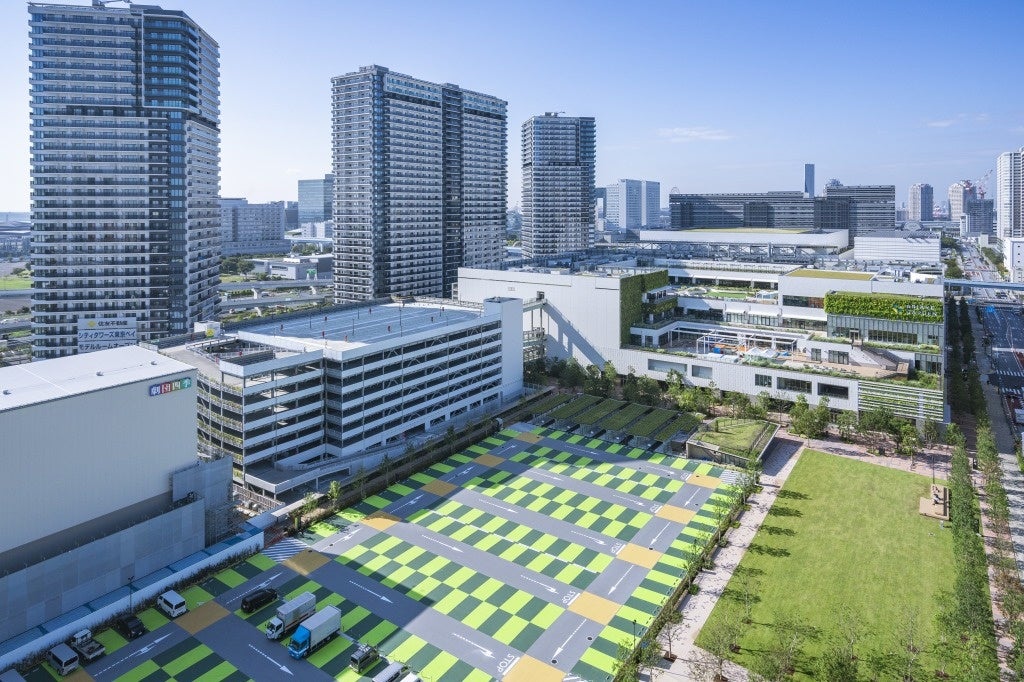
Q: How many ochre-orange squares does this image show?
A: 12